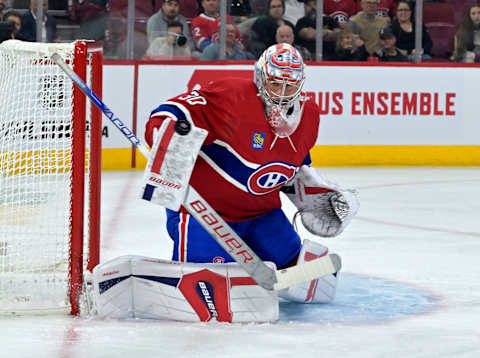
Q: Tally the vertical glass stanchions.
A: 5